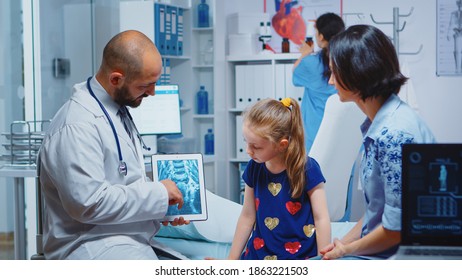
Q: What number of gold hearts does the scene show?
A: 4